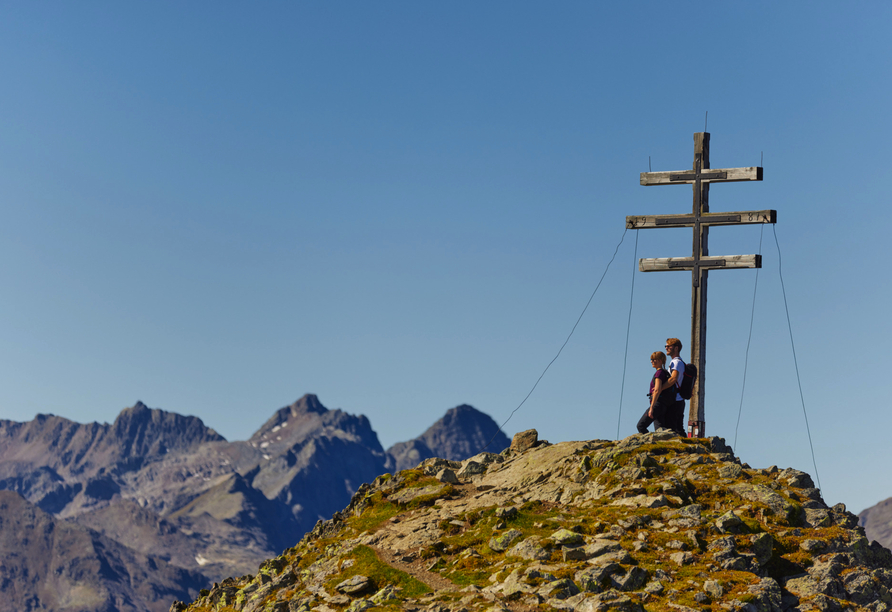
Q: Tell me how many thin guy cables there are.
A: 4